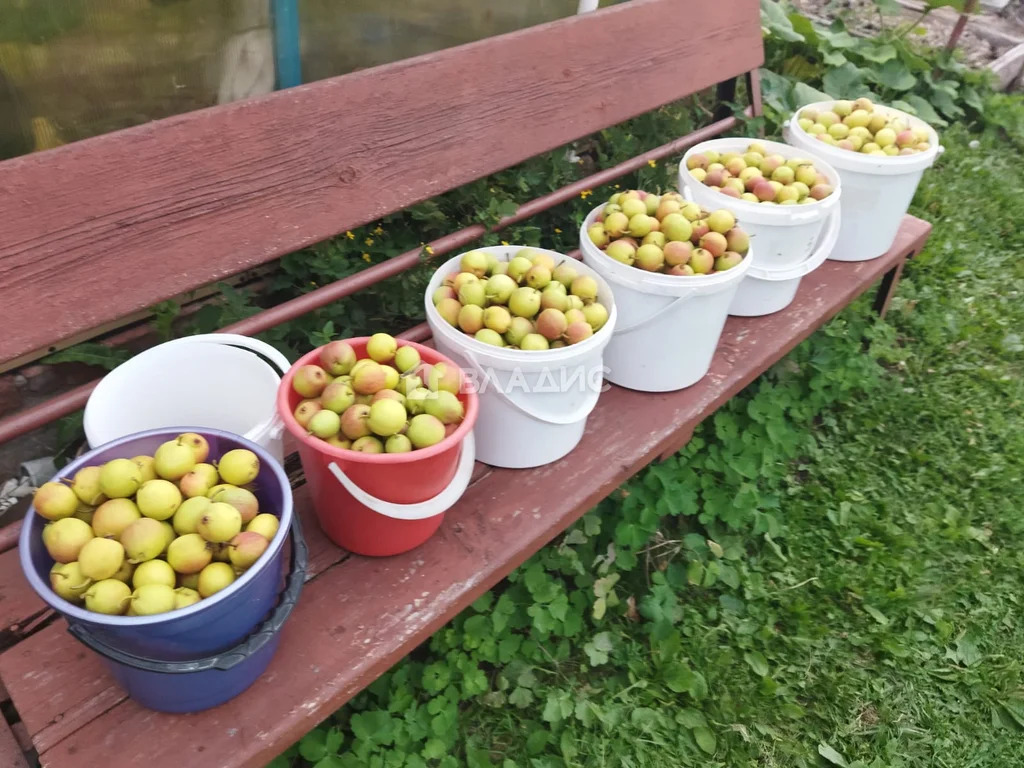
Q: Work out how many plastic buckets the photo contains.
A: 7